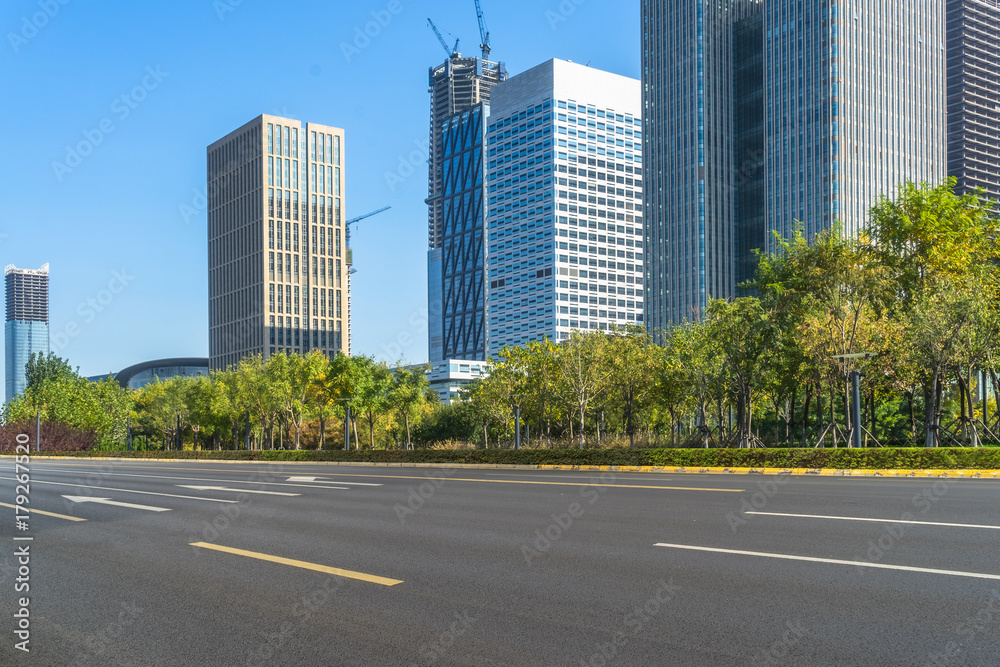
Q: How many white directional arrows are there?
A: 3